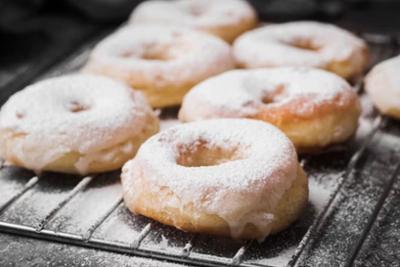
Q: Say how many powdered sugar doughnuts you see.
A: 7